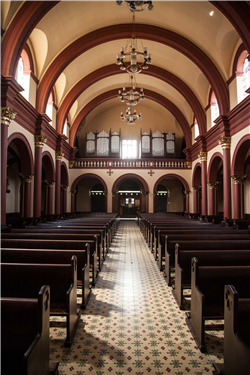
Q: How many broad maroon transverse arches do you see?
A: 4